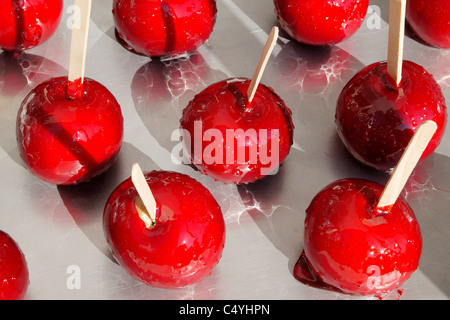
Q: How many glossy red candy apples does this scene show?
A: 10